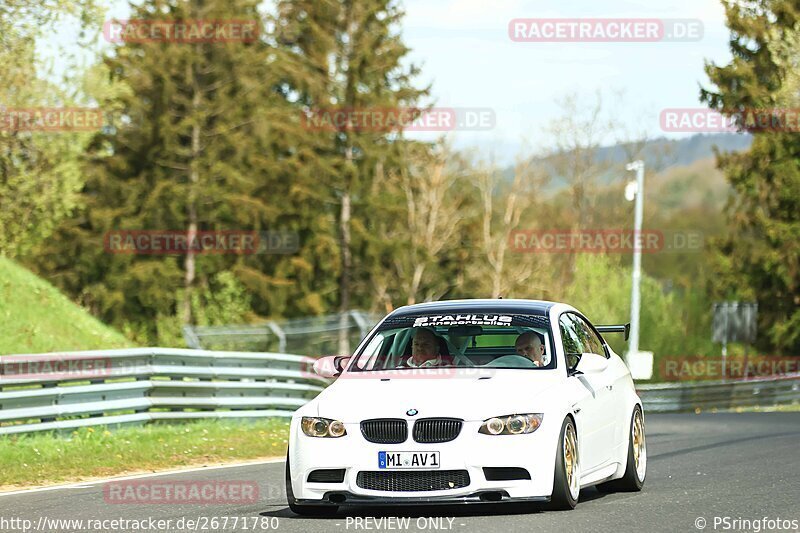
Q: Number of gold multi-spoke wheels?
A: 2